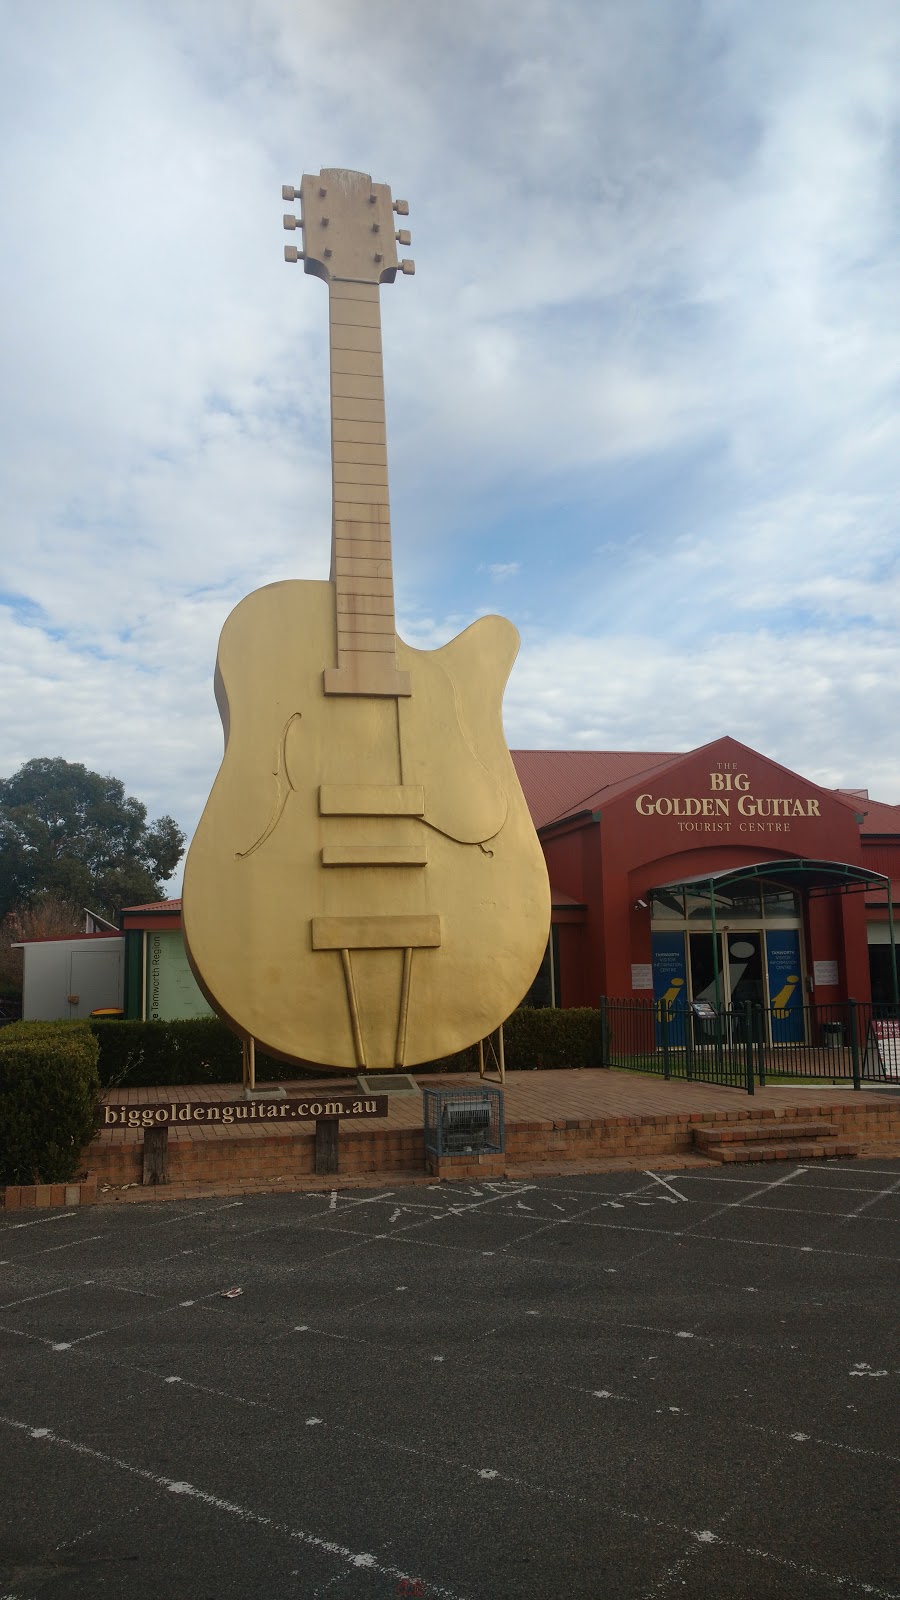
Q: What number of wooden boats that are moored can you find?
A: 0